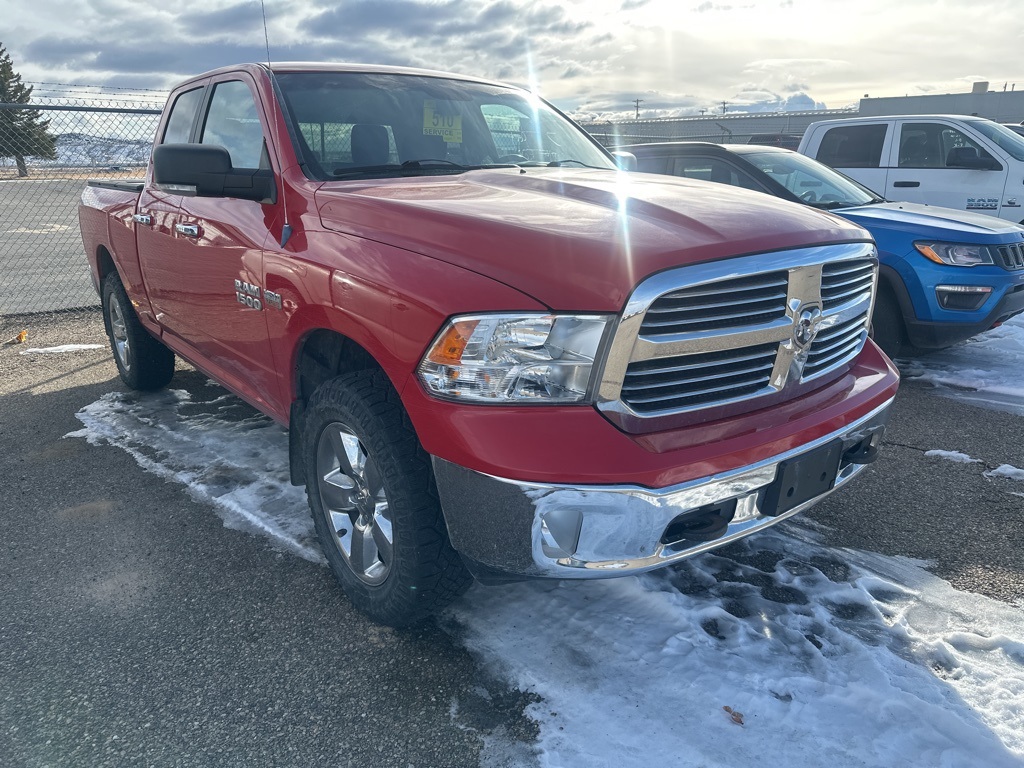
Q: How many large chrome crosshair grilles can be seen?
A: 1